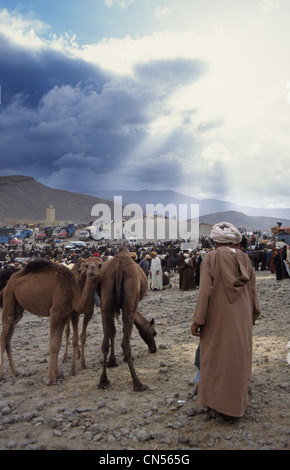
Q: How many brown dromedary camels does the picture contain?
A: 3